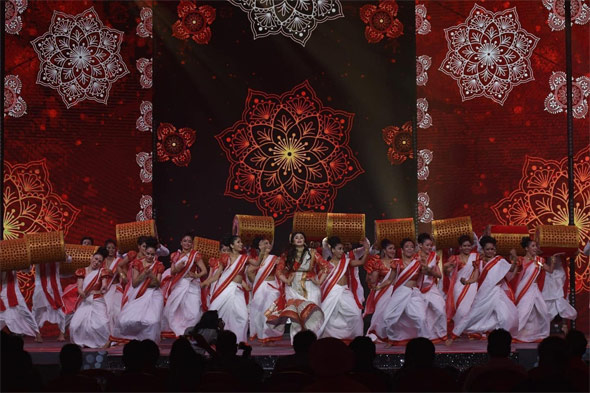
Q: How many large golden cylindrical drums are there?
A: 12